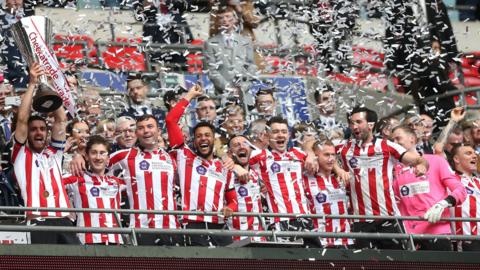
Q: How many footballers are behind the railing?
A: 10